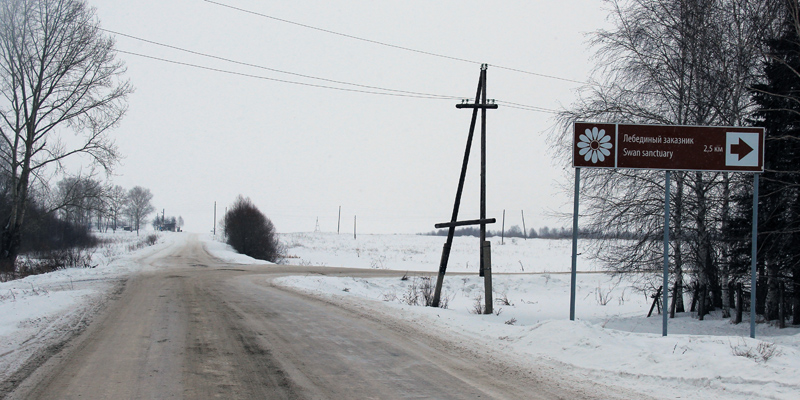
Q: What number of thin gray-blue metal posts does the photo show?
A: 3